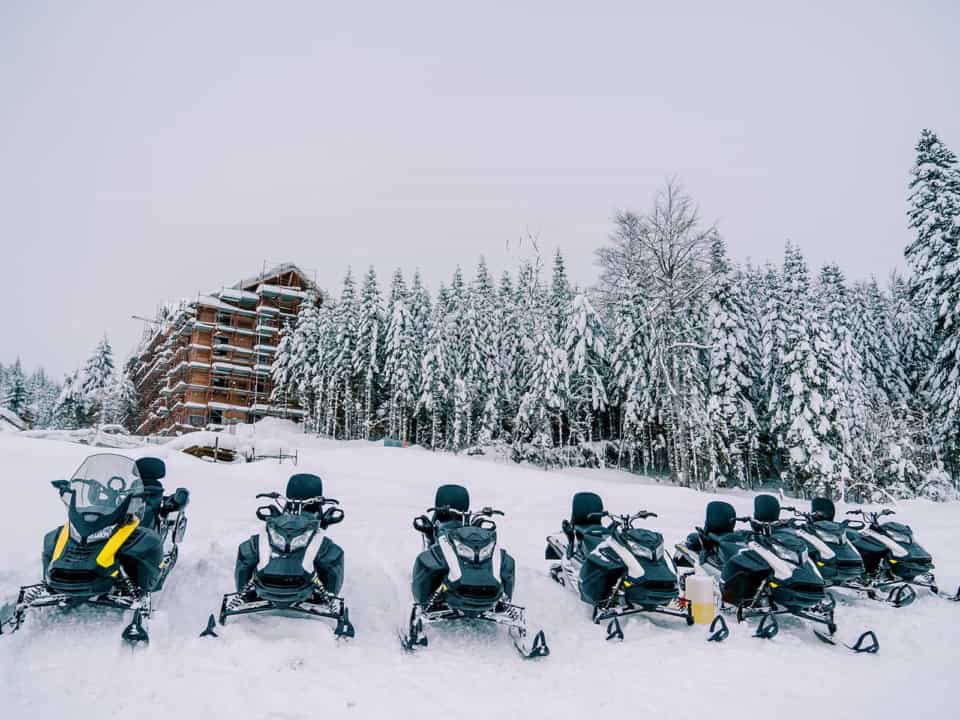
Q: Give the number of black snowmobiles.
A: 7